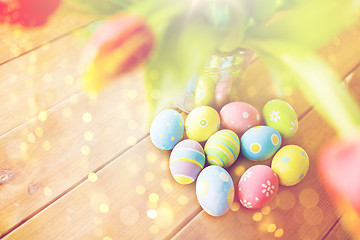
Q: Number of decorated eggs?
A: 10